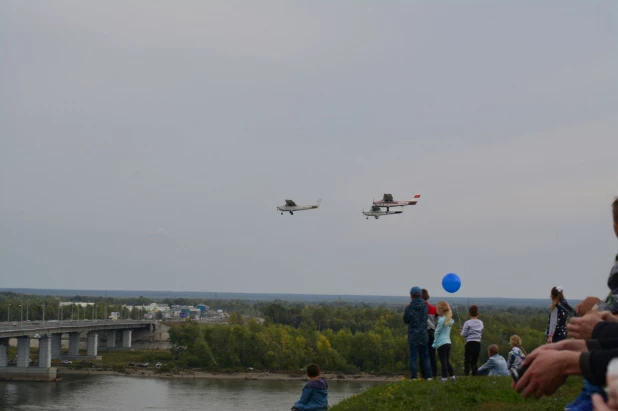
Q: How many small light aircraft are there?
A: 3